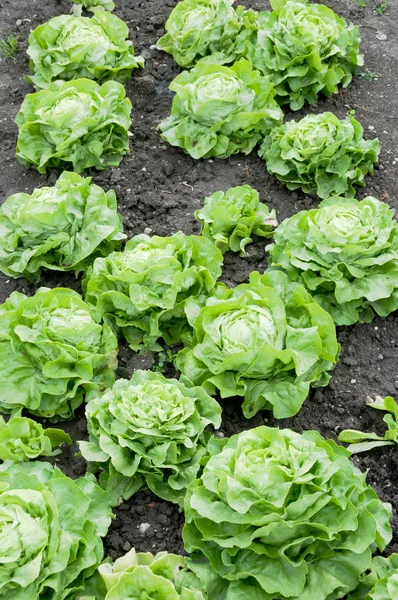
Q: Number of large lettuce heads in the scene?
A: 14